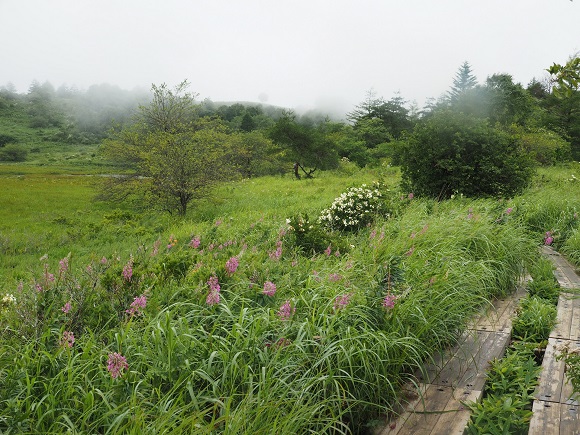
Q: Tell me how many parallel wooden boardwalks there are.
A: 2